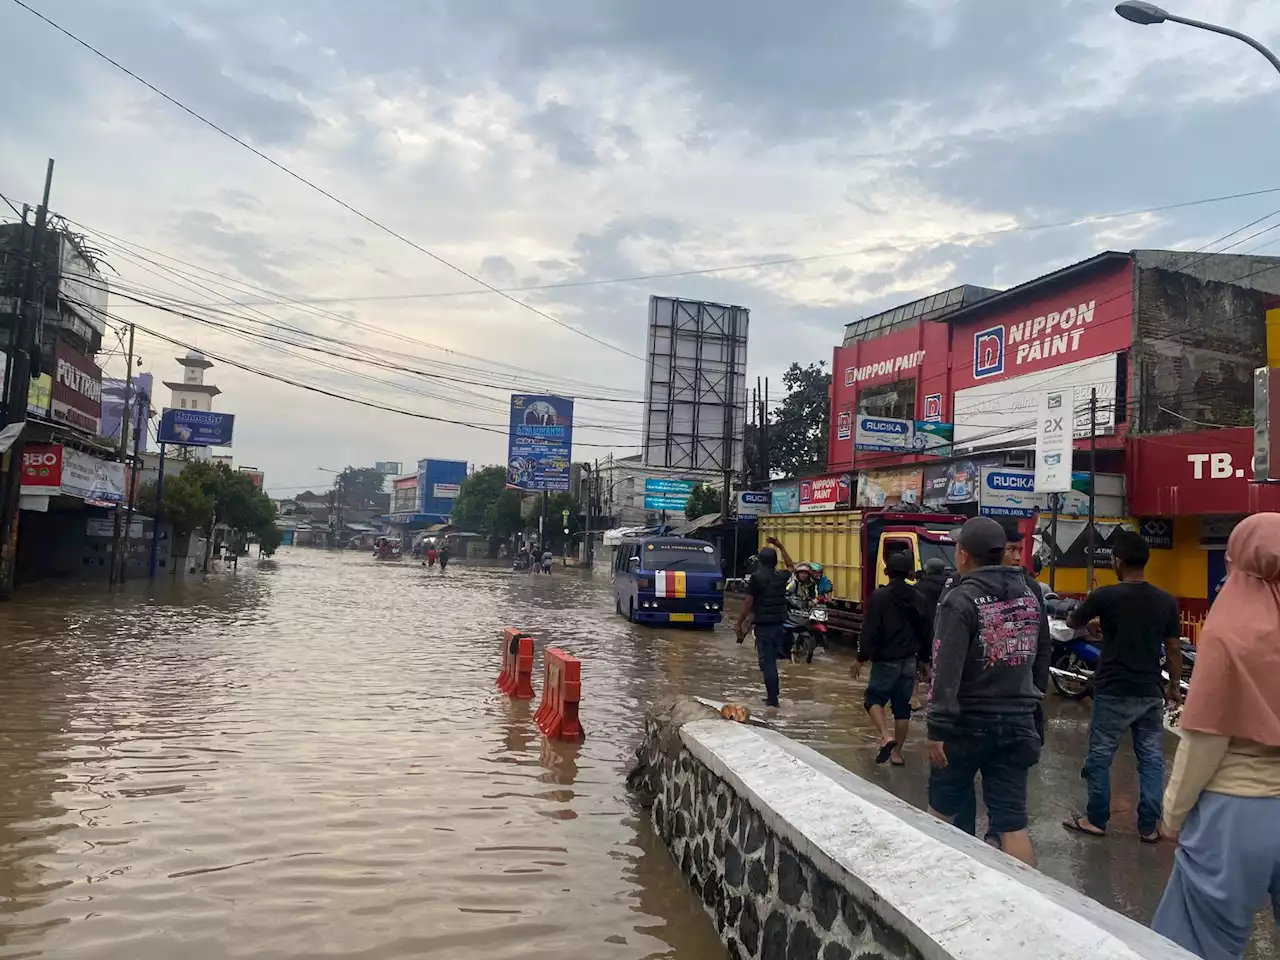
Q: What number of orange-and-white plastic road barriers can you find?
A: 2